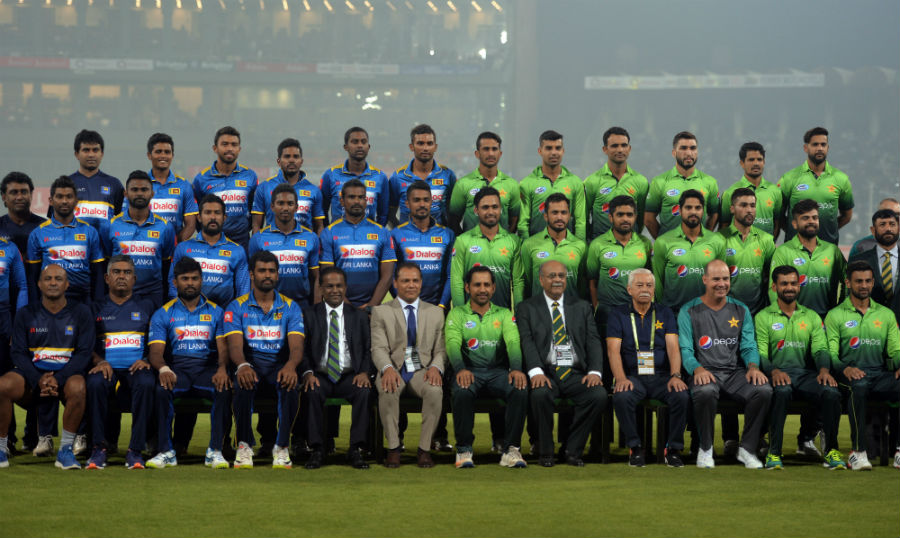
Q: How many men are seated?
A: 12